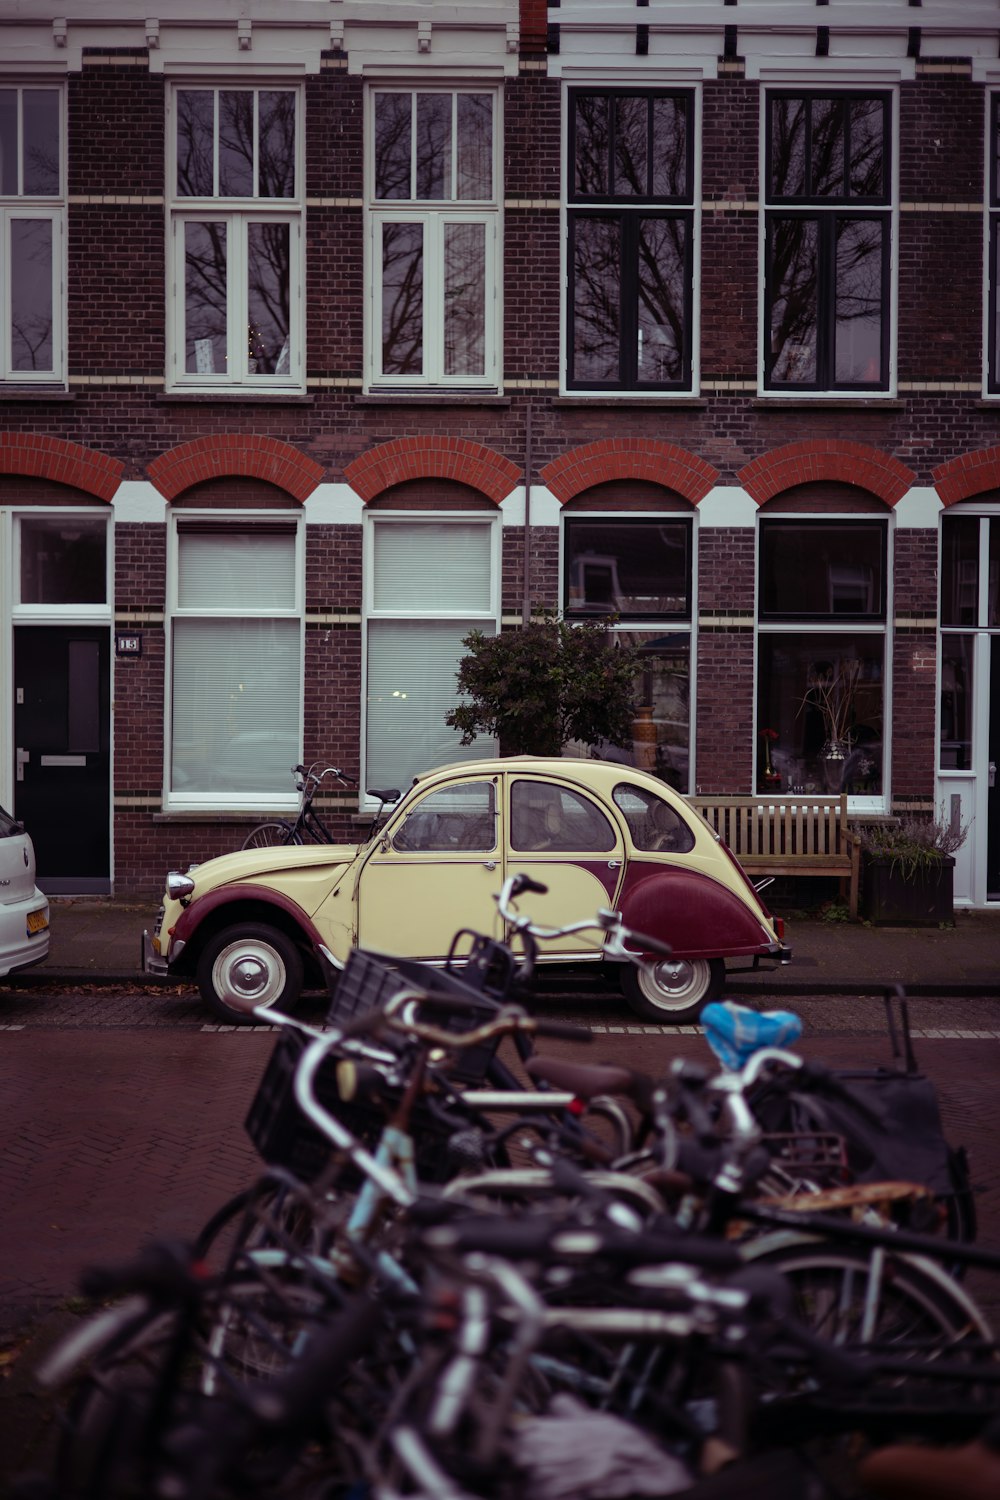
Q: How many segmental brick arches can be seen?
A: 6